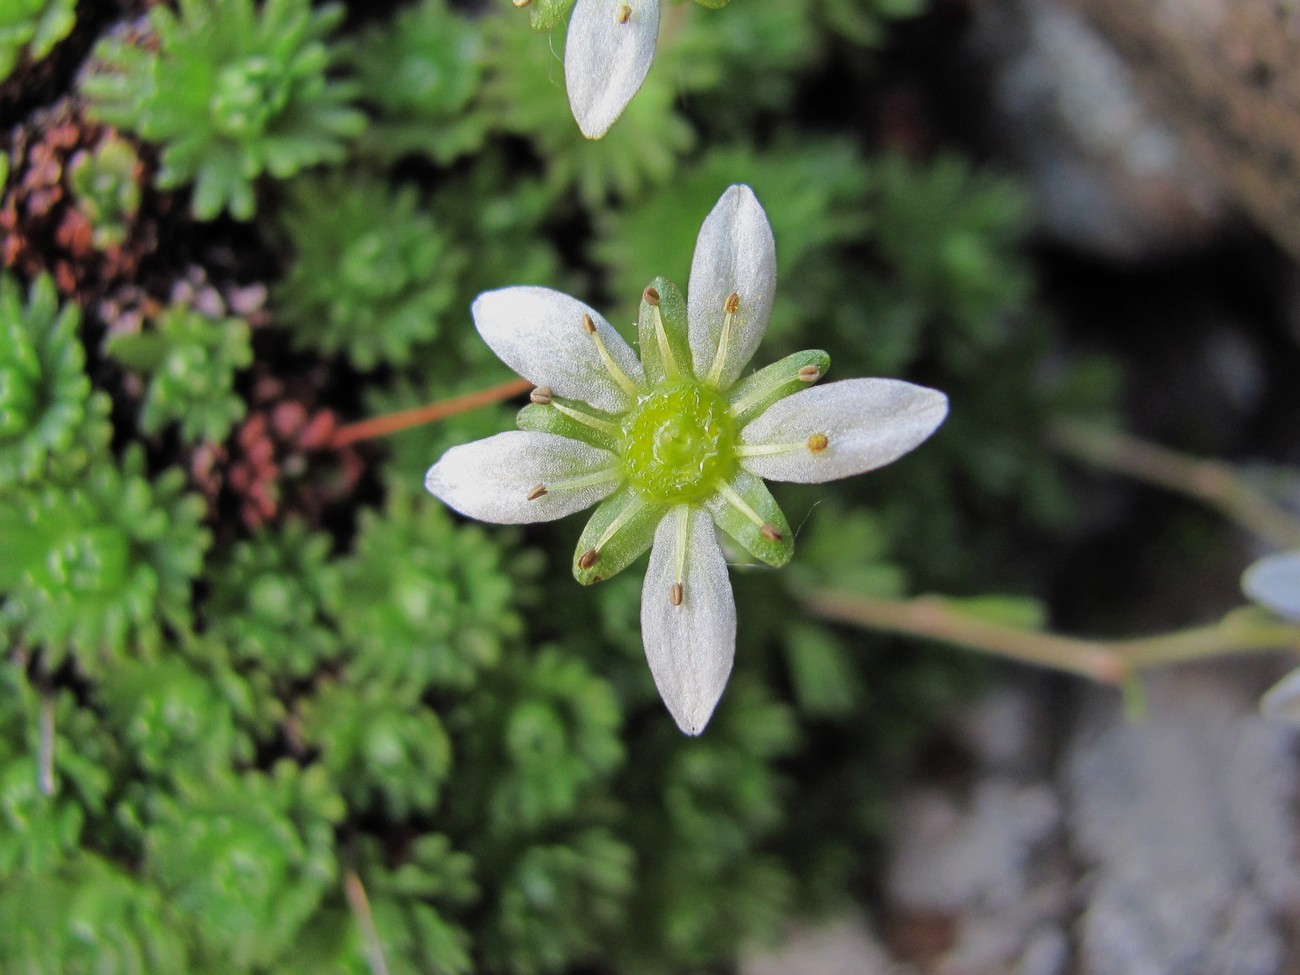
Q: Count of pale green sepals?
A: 5